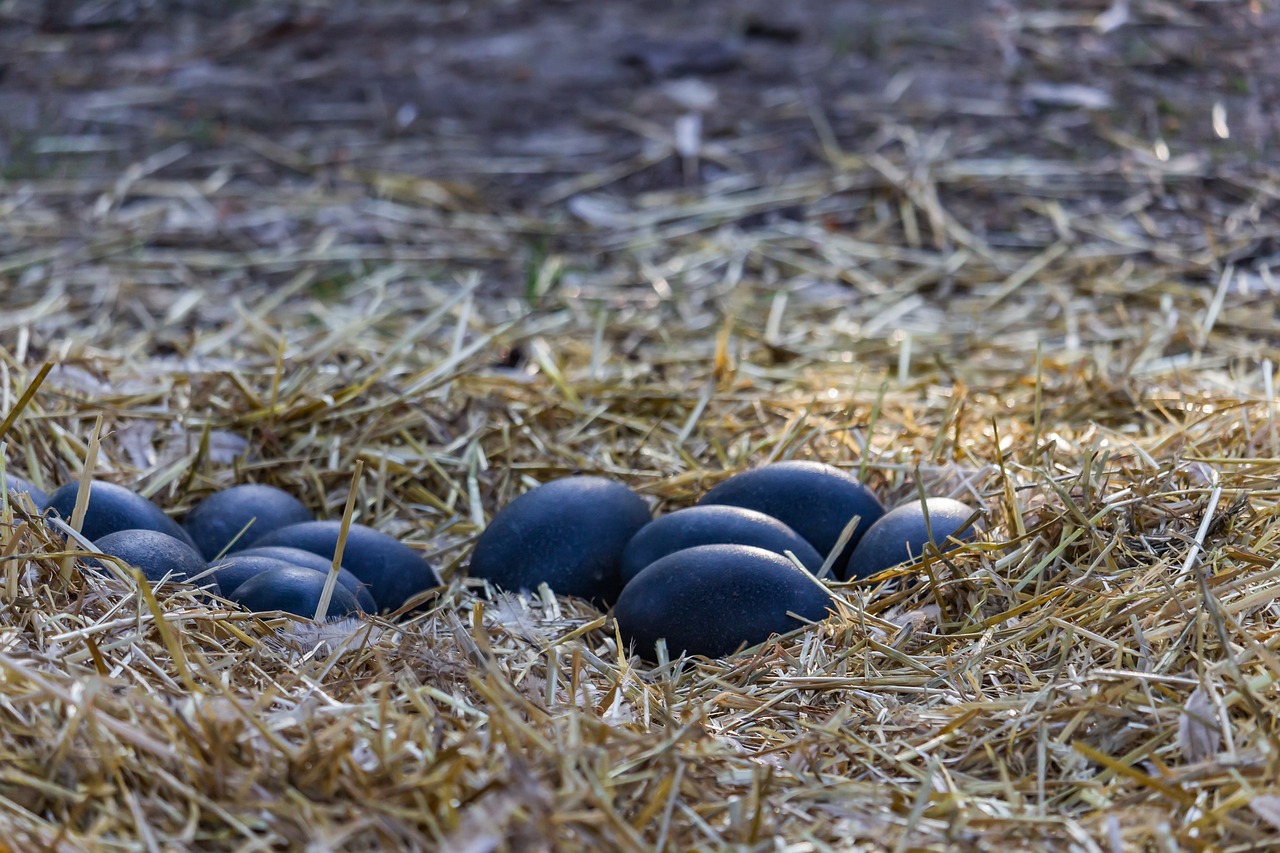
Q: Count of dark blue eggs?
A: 13